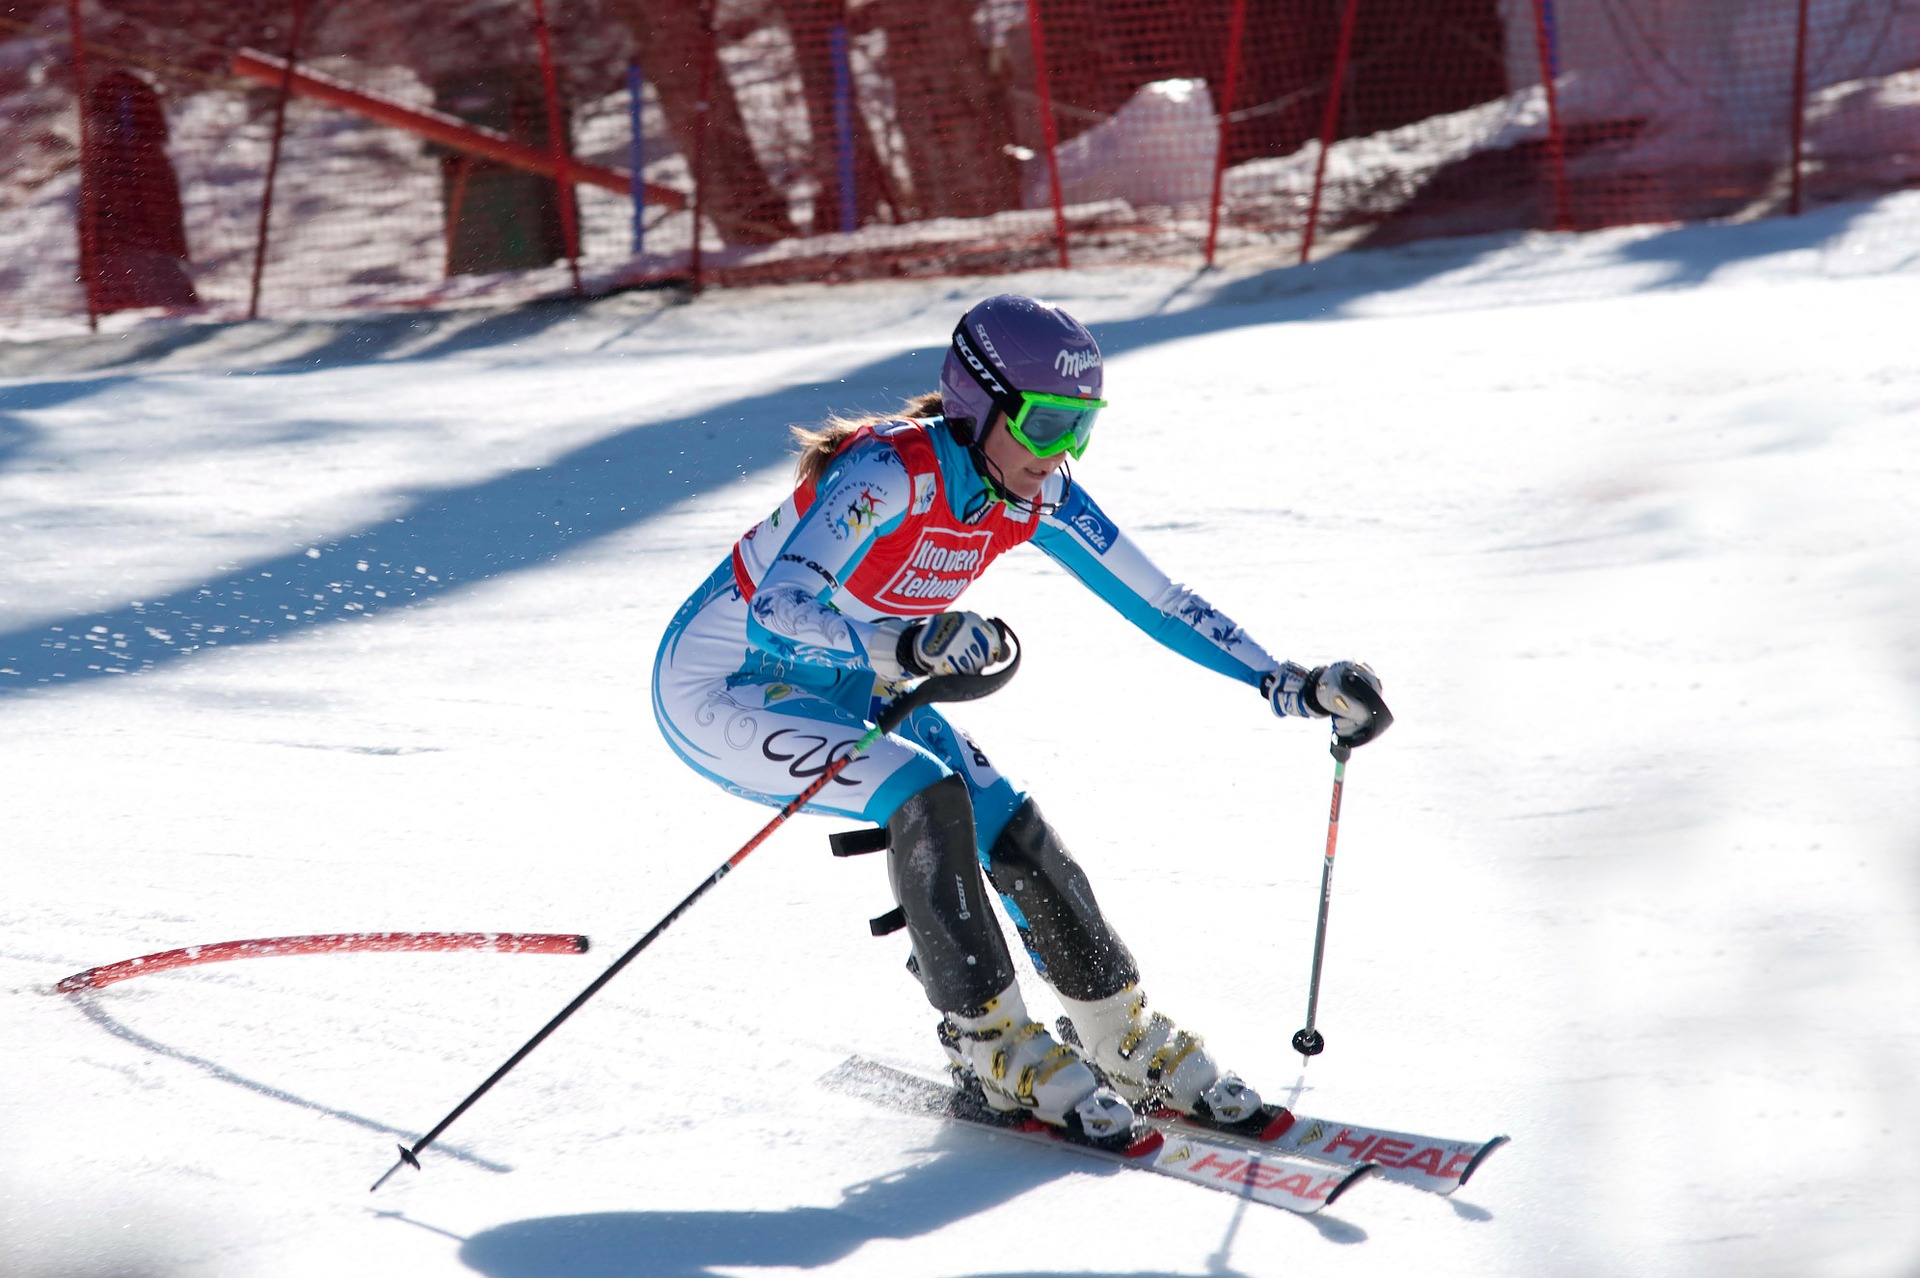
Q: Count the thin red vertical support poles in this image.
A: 9